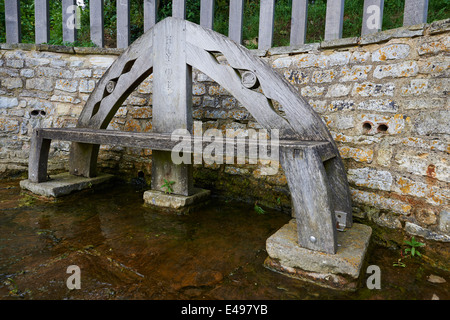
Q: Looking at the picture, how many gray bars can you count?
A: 14